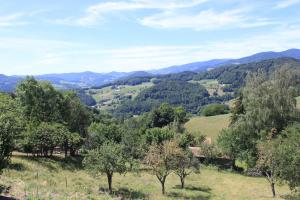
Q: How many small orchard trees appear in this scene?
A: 4